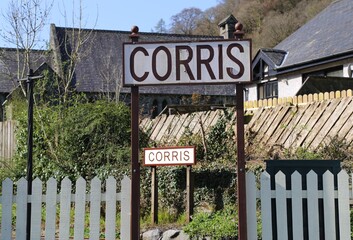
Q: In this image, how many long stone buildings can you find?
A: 1